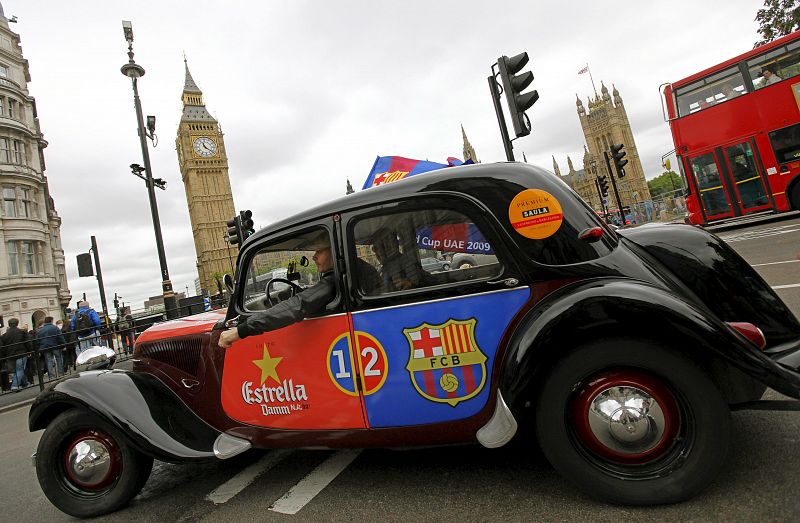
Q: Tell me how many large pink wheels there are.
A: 0